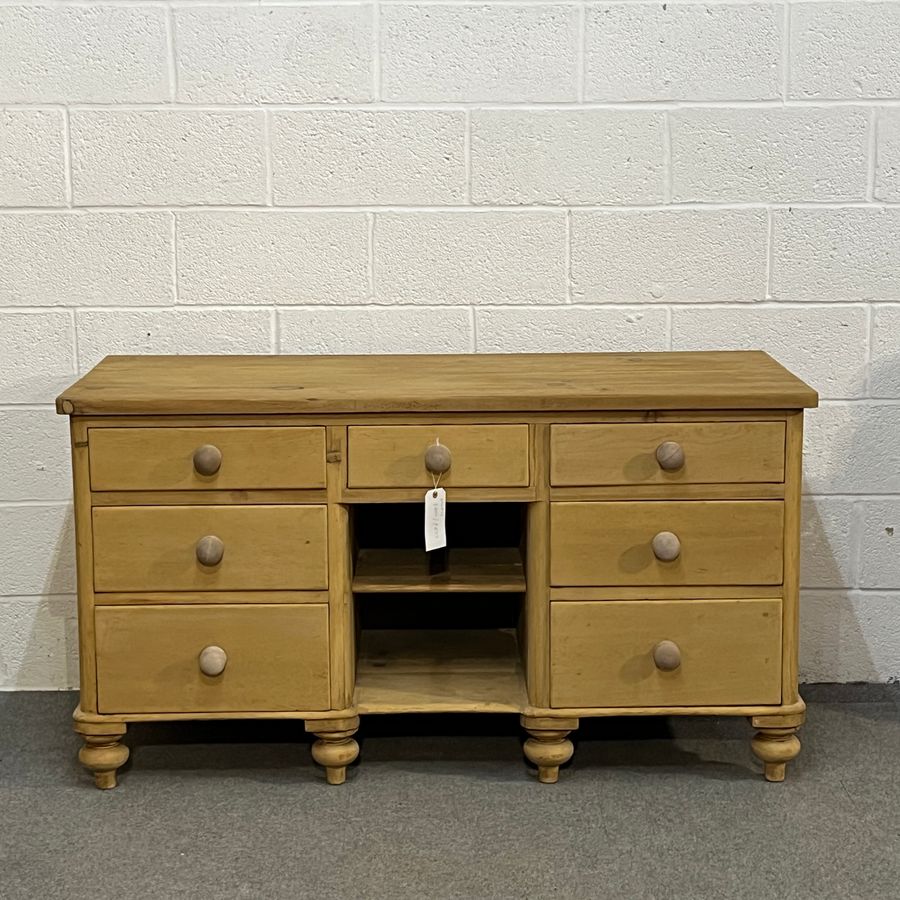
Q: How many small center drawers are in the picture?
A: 1